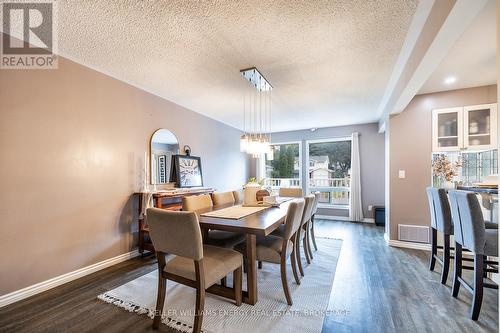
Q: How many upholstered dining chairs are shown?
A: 8